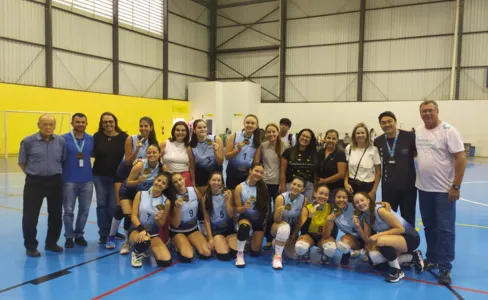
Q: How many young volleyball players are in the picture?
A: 12